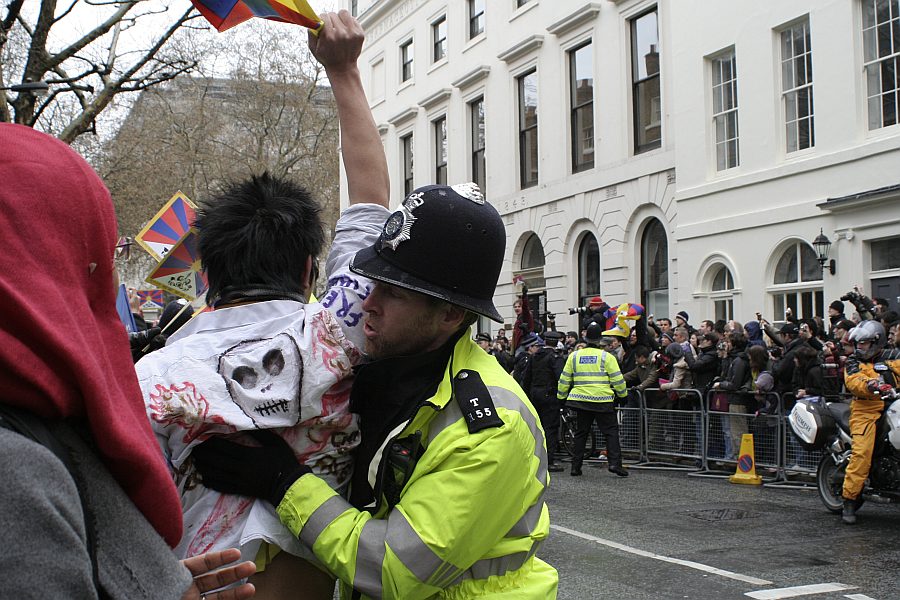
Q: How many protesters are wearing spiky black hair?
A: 1